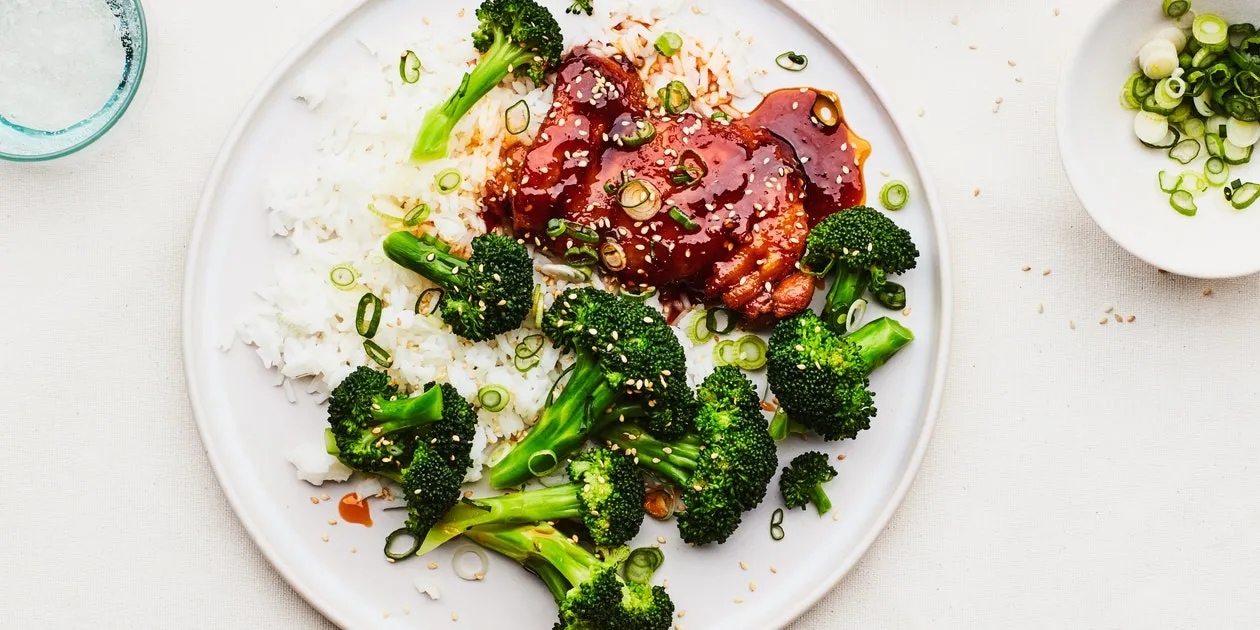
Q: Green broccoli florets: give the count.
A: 11